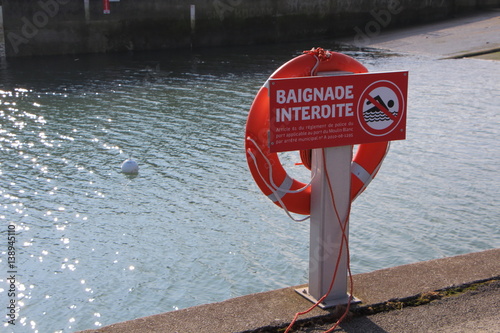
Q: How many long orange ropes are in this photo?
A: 2